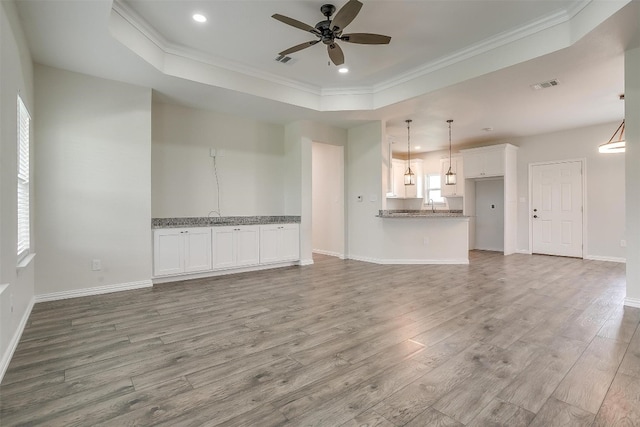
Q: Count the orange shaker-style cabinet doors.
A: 0